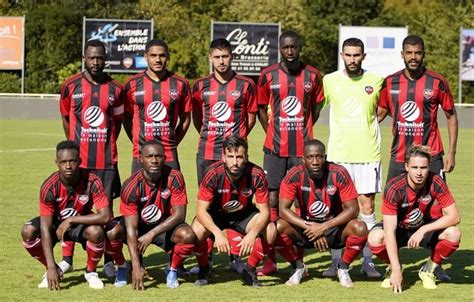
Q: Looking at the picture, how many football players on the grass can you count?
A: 11